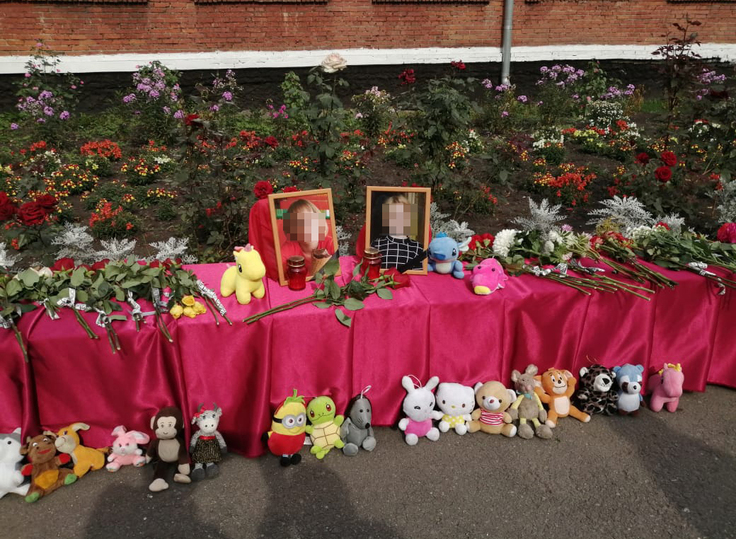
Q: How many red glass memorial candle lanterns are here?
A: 2